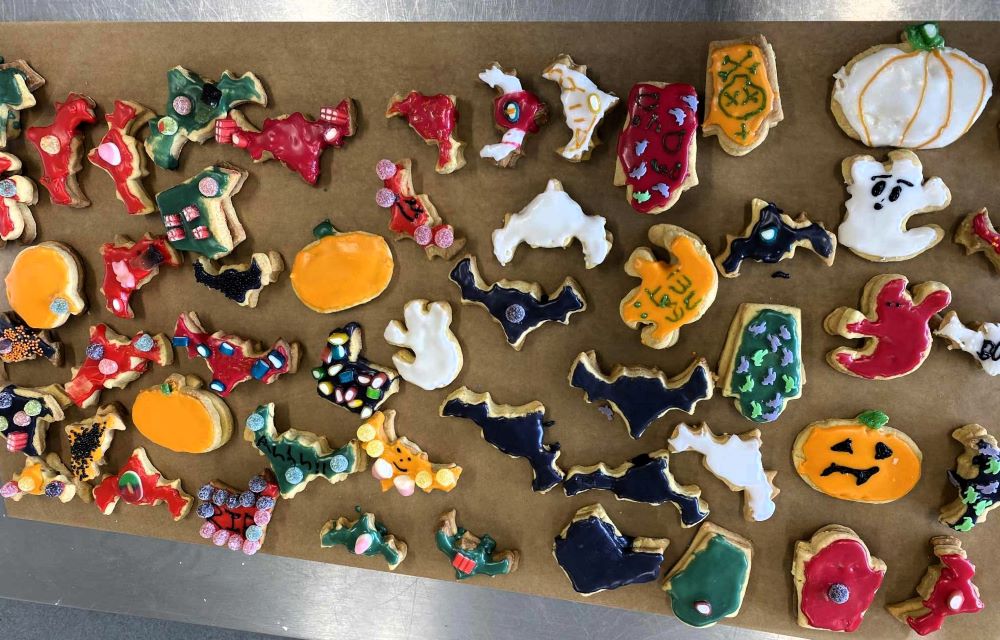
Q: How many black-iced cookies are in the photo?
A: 11